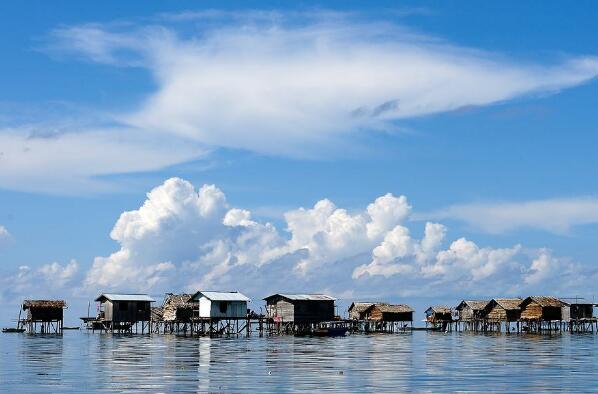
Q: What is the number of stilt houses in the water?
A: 12